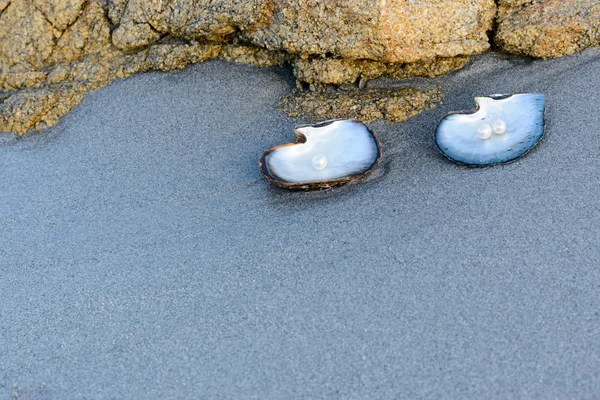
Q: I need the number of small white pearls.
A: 3